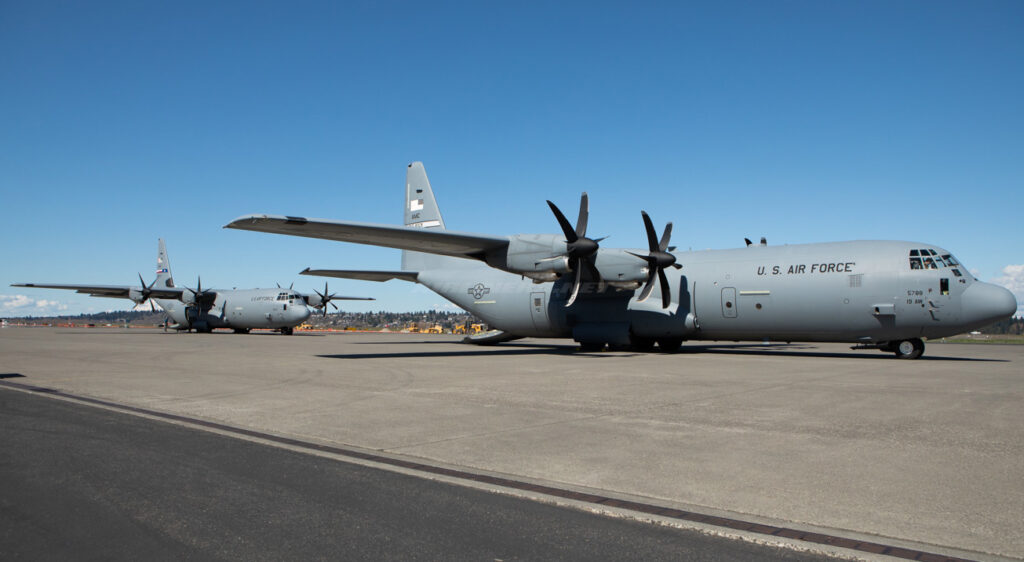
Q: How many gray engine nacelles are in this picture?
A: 5